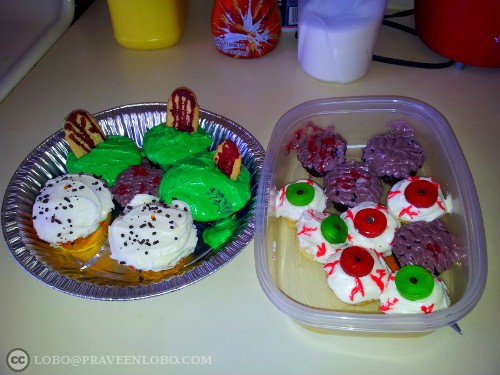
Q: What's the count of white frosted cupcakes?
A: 8